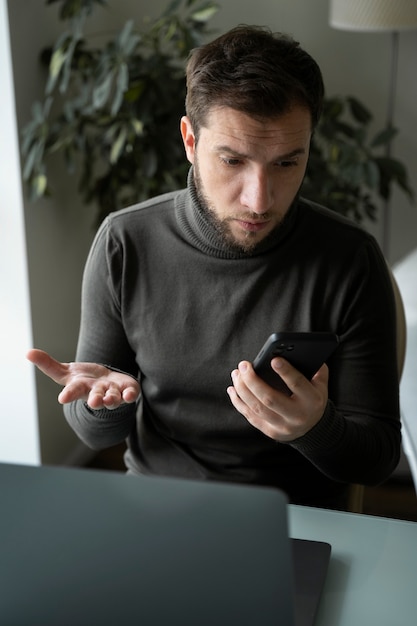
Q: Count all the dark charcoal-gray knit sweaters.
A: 1